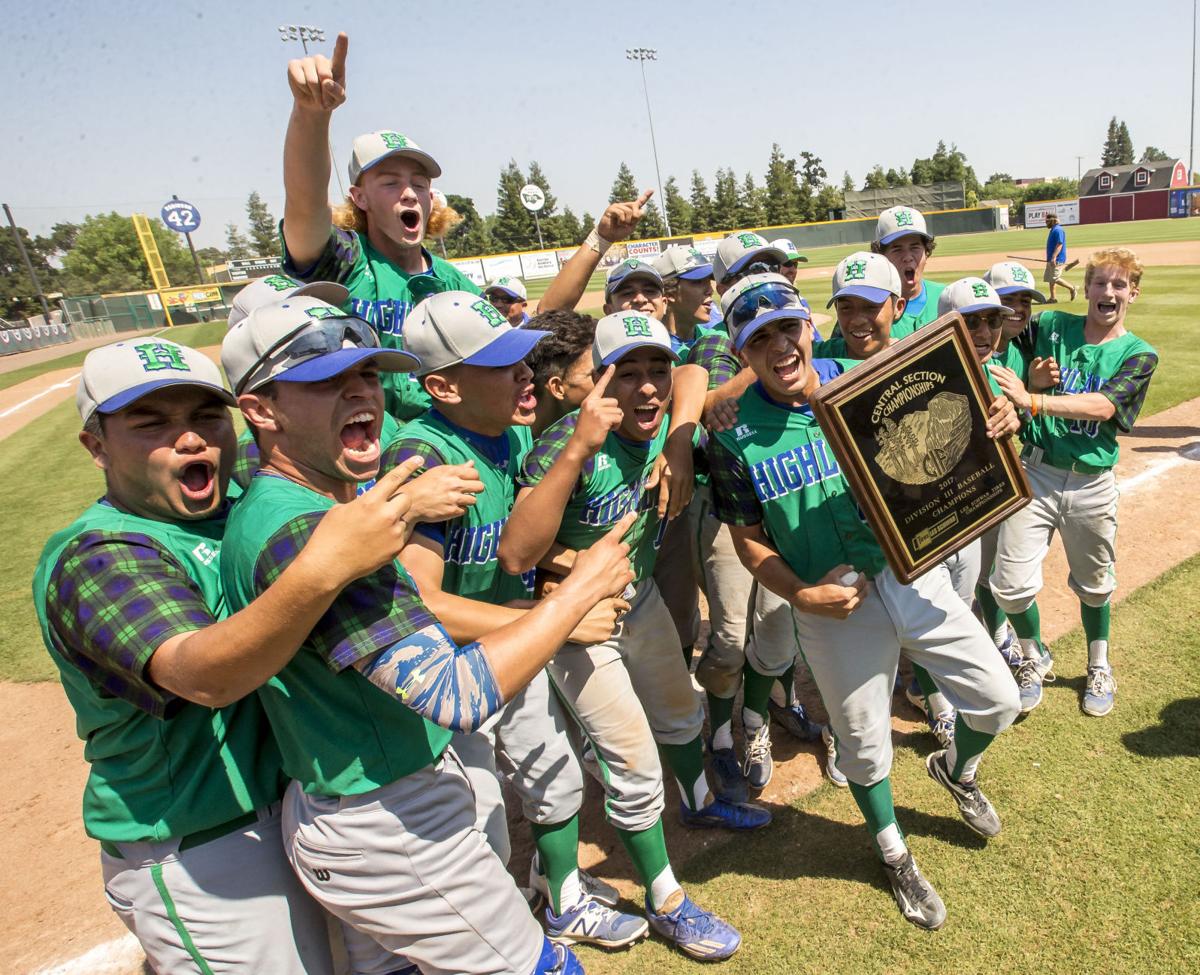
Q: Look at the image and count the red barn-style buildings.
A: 1